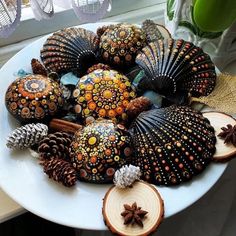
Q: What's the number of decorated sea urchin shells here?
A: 4